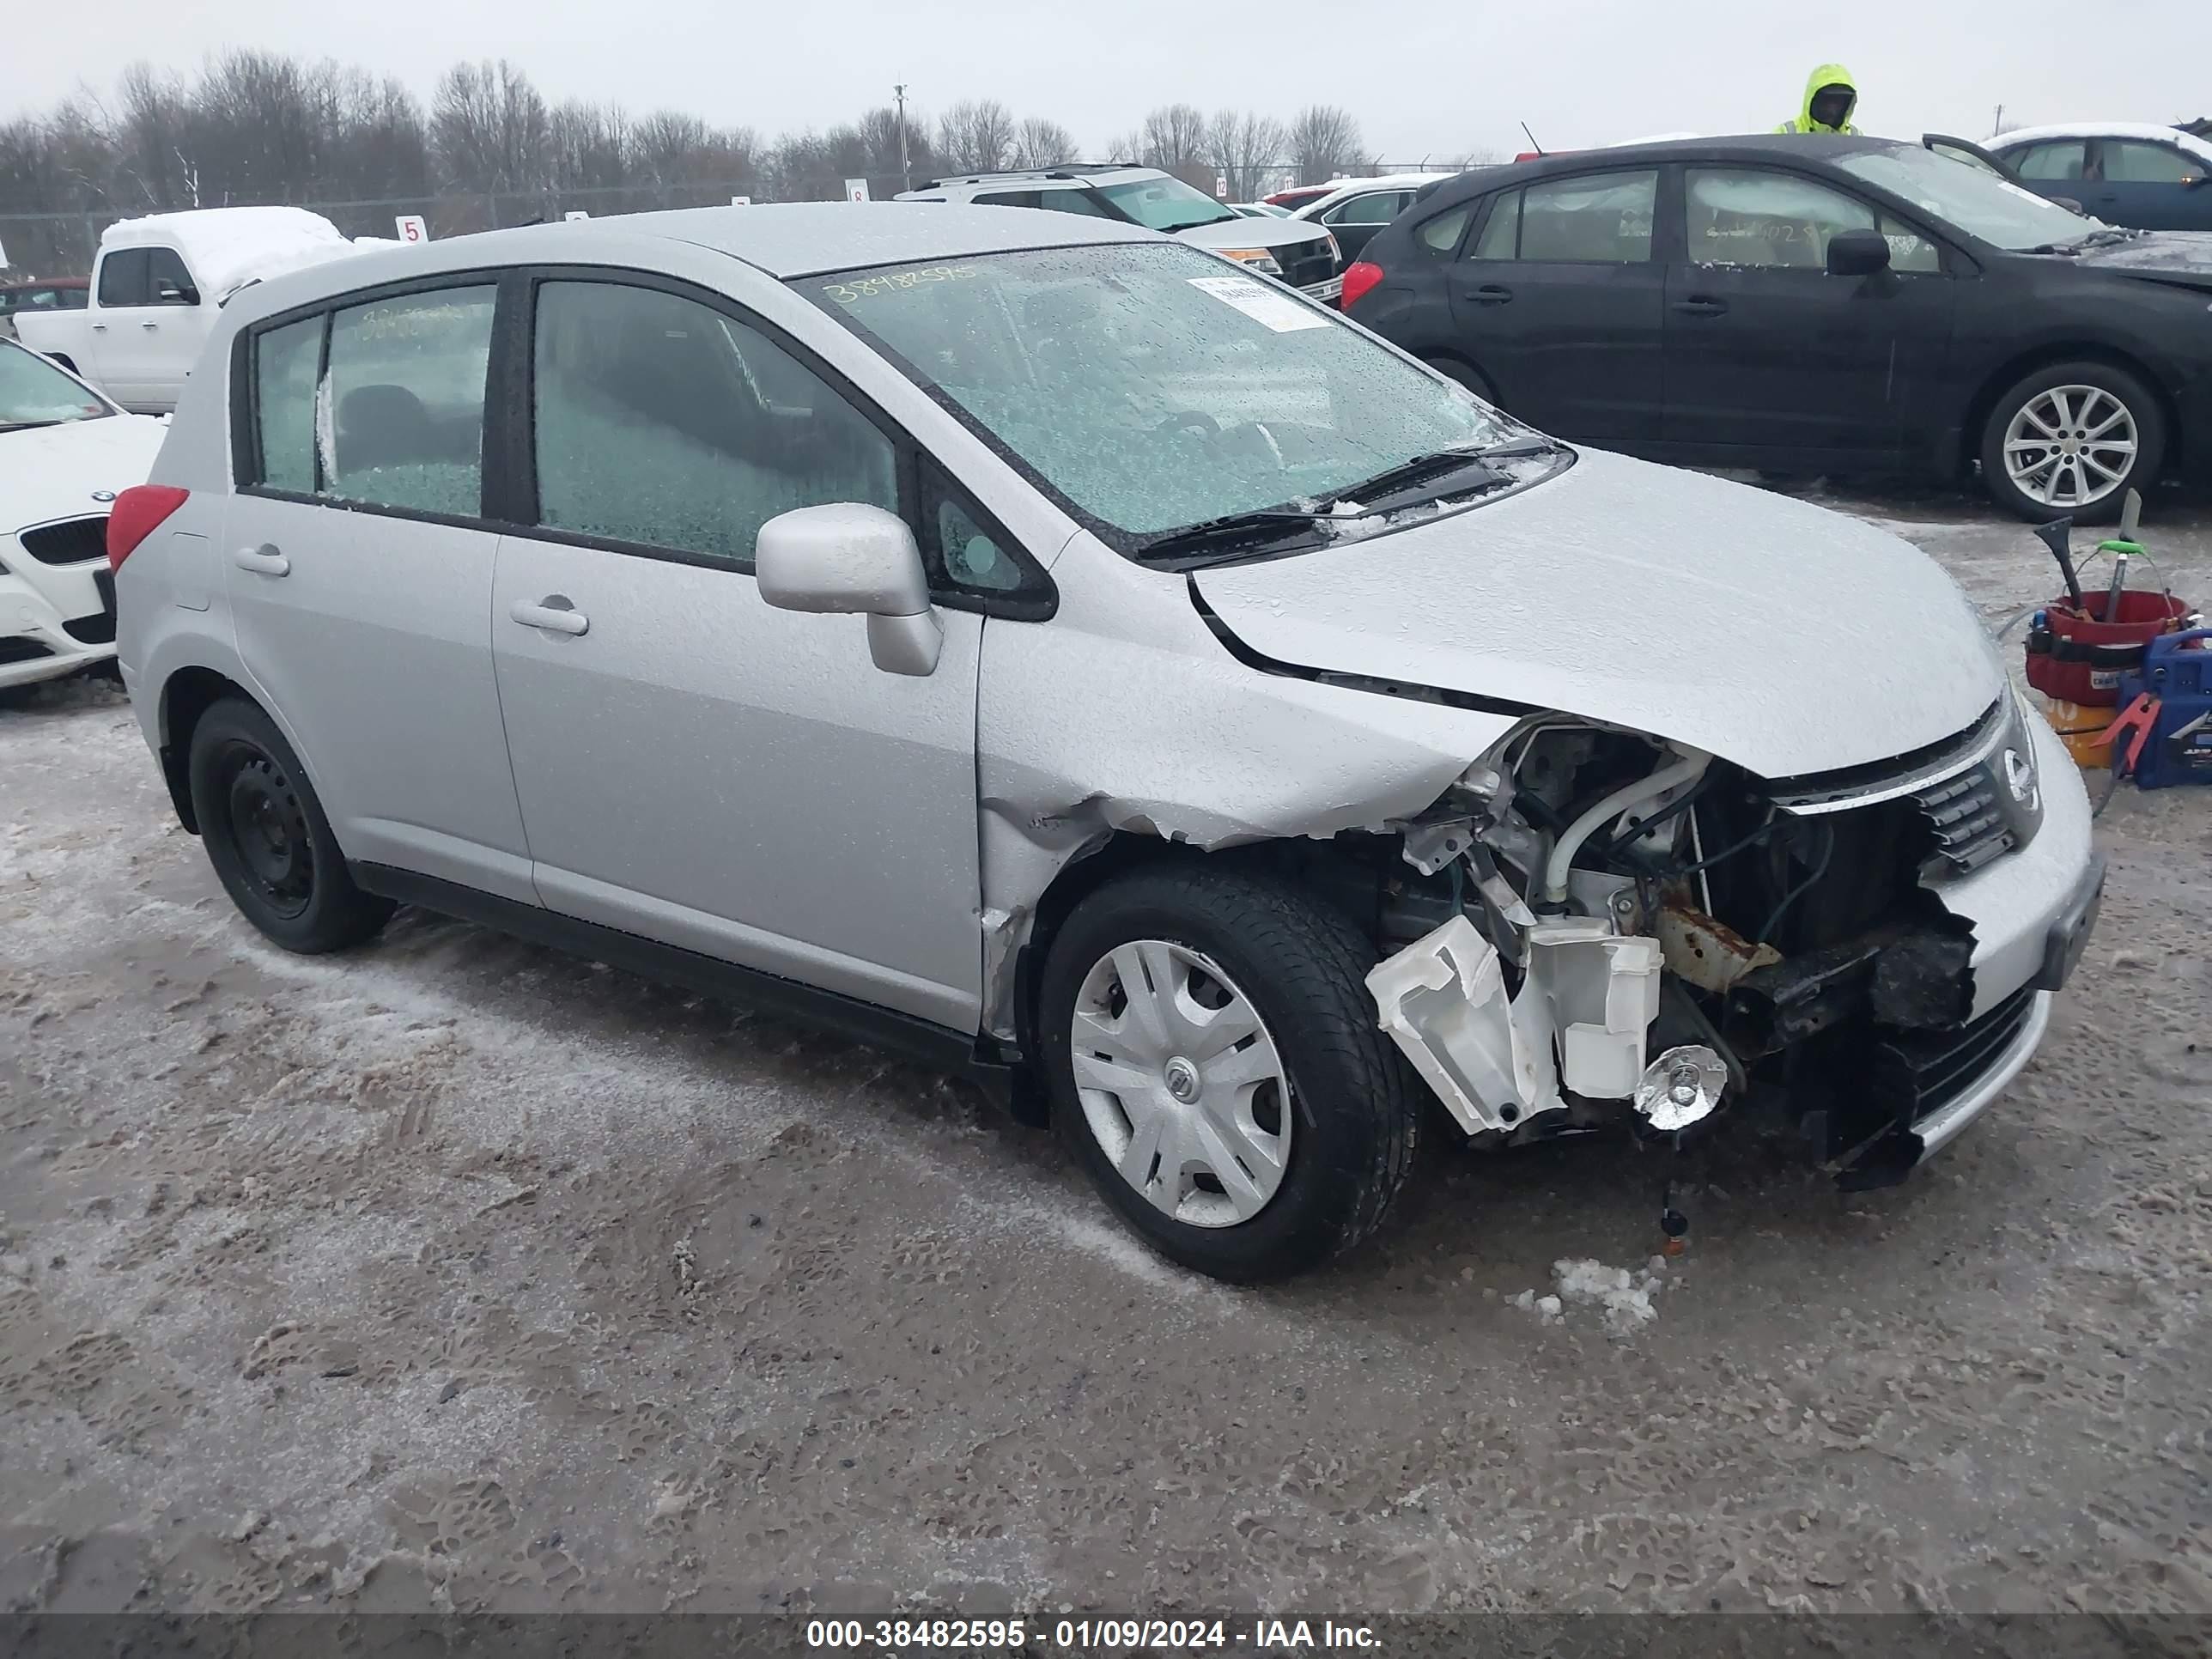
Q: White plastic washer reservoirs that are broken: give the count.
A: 1